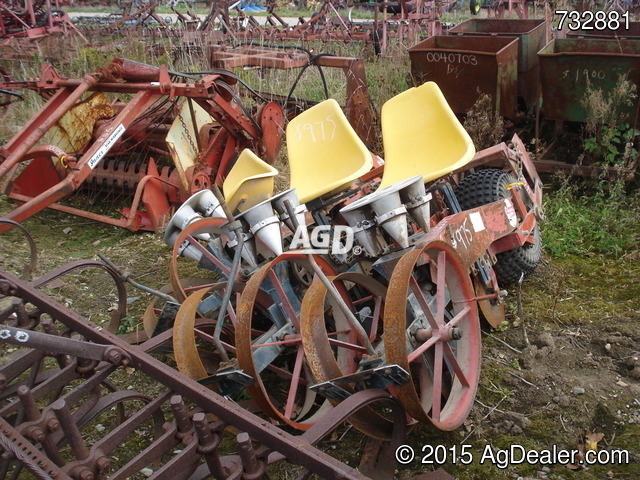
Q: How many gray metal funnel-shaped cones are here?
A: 9